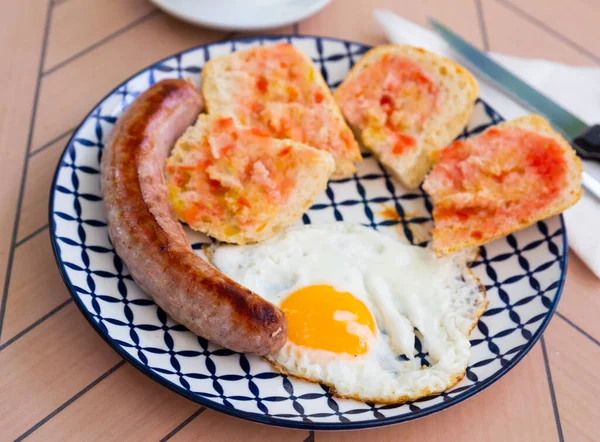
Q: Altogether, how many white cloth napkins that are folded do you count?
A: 1